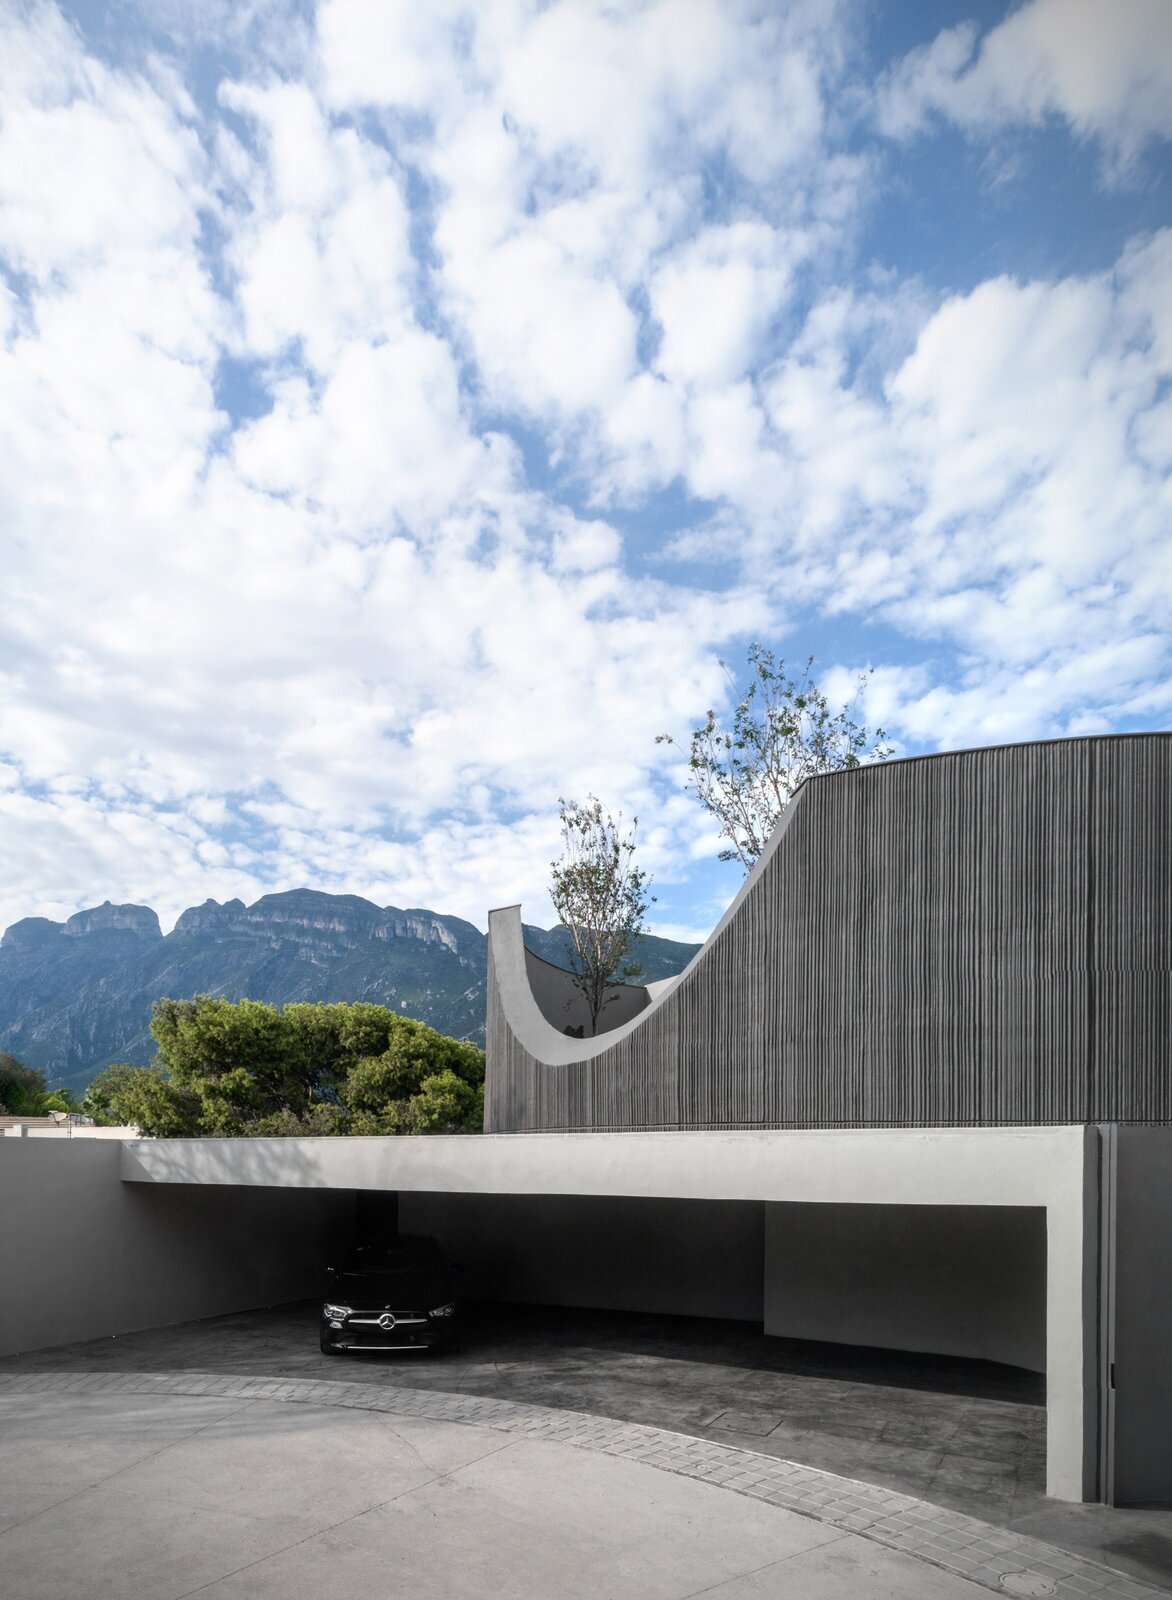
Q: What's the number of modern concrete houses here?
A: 1